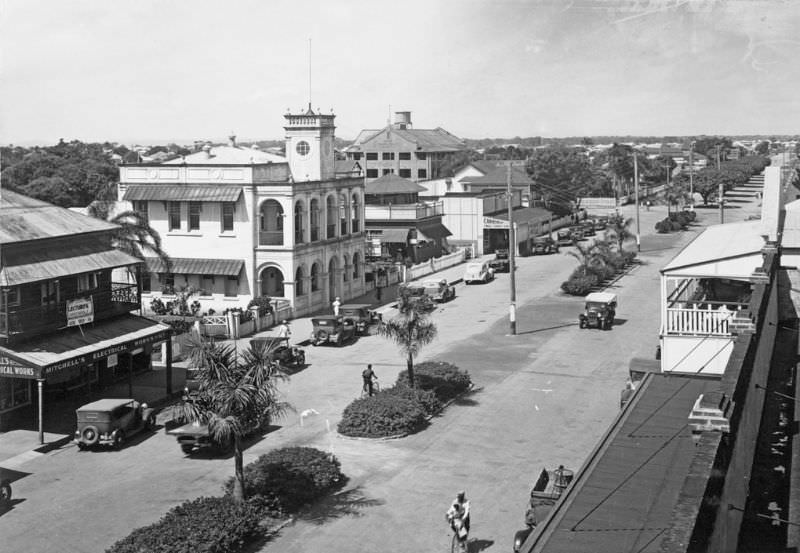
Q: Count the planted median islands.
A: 4